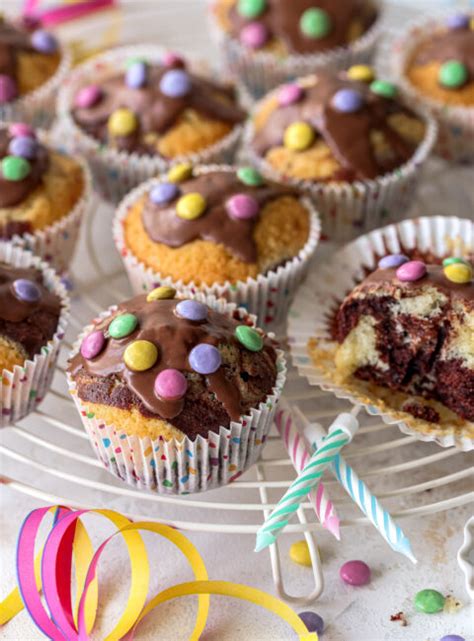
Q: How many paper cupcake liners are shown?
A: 10